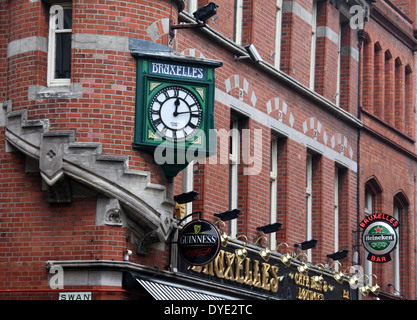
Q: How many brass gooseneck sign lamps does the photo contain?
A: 10